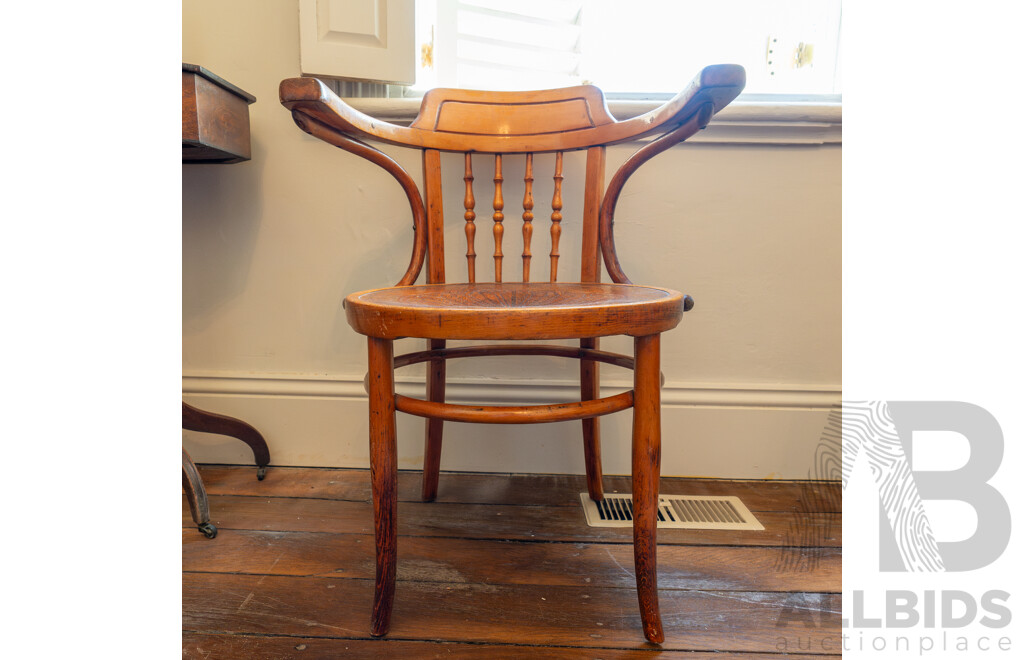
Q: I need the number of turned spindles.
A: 4